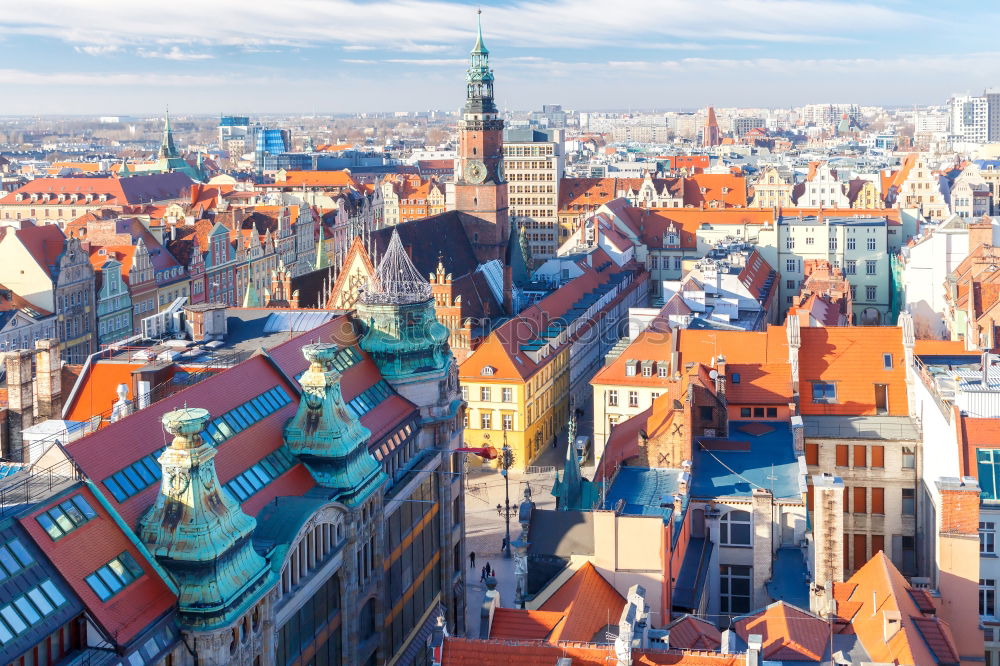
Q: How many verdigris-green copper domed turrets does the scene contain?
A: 3